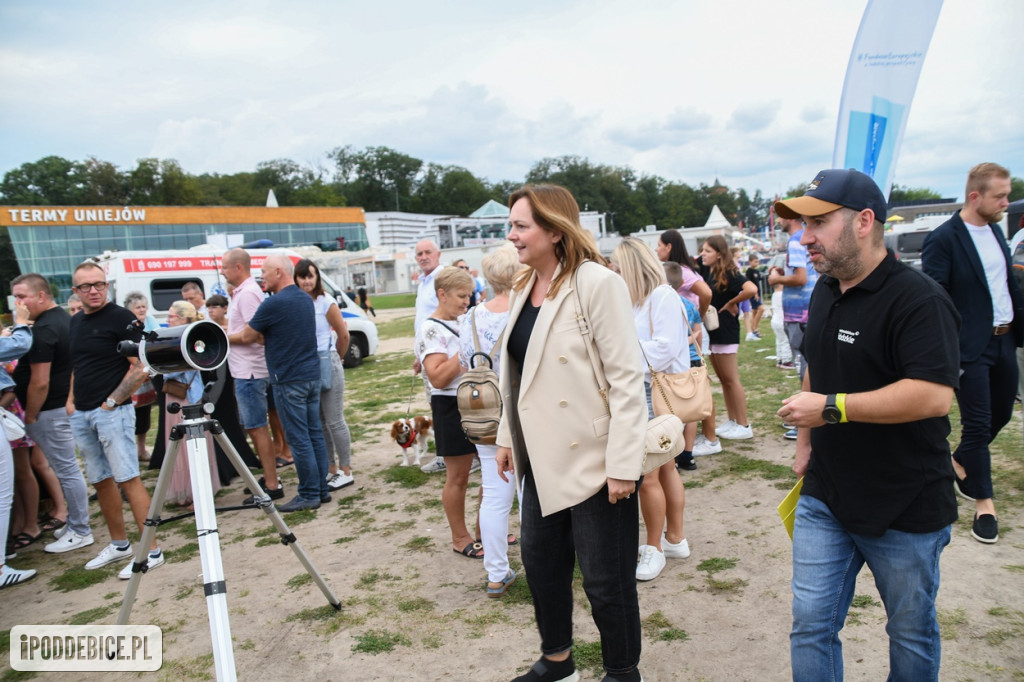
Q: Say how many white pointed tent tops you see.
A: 2